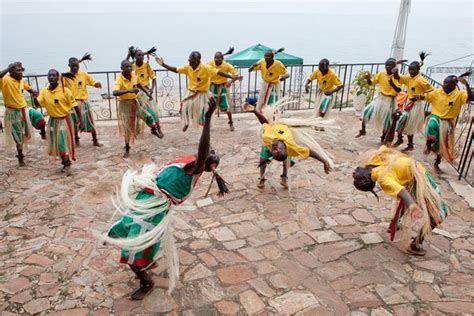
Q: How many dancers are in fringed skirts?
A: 15